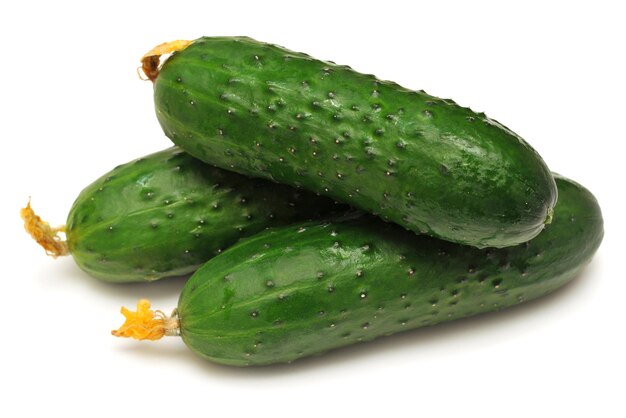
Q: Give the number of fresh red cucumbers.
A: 0